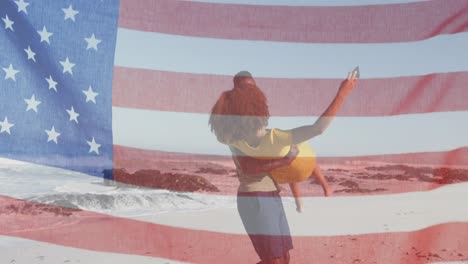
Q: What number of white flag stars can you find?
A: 15